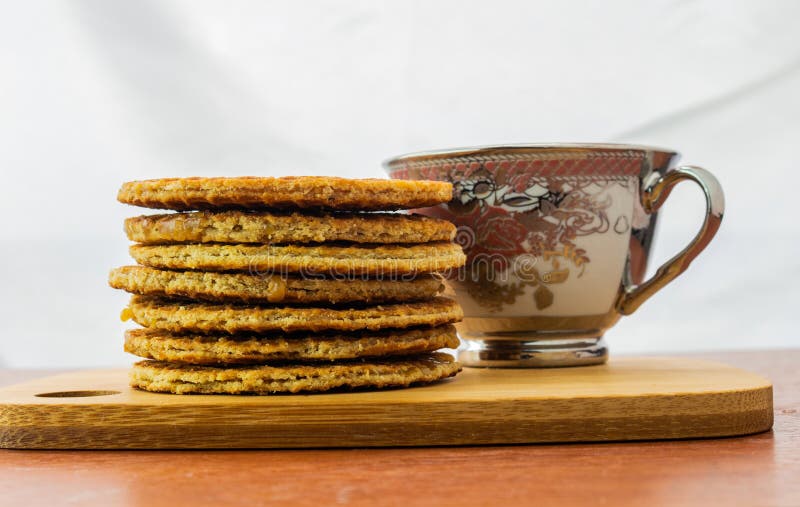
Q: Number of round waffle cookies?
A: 7